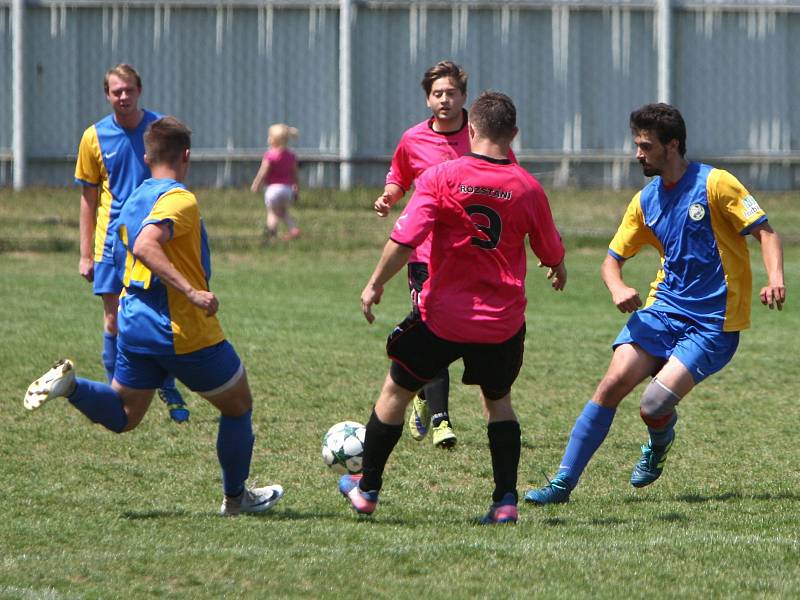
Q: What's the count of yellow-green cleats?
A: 2